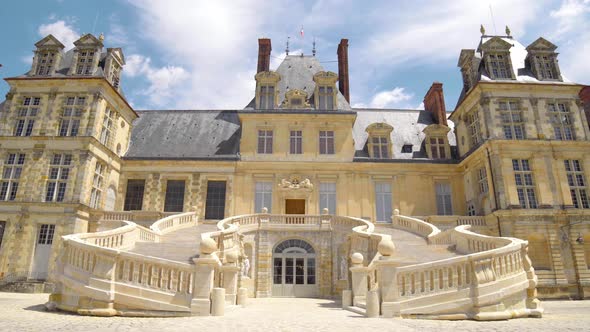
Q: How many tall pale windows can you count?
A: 4